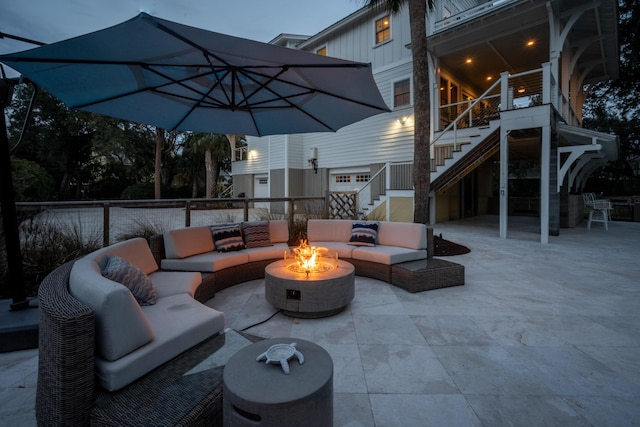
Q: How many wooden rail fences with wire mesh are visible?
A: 1